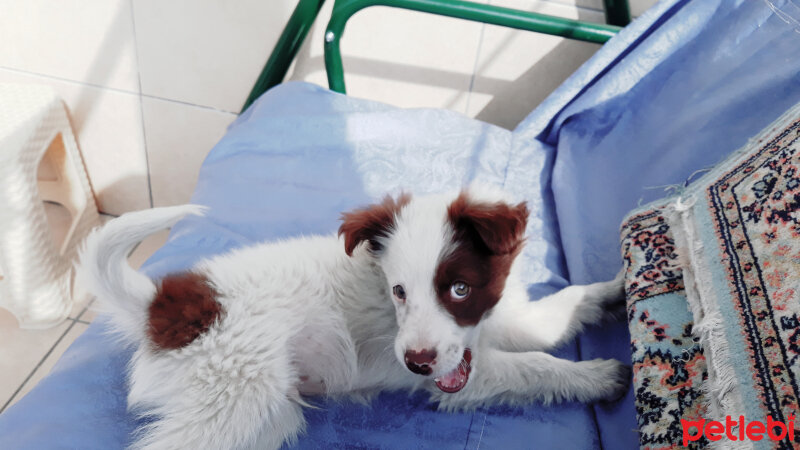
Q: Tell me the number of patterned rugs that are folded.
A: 1